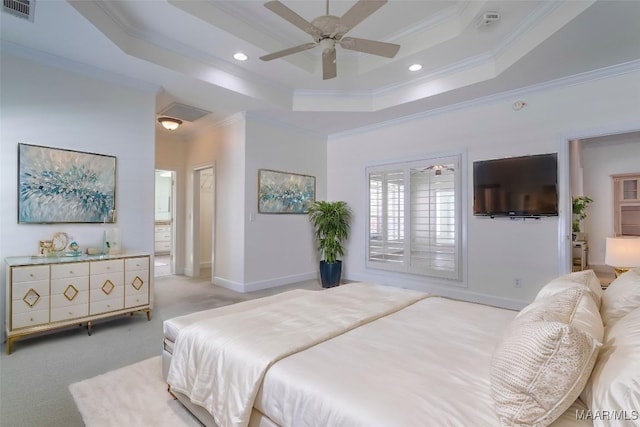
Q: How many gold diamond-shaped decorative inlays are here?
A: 4